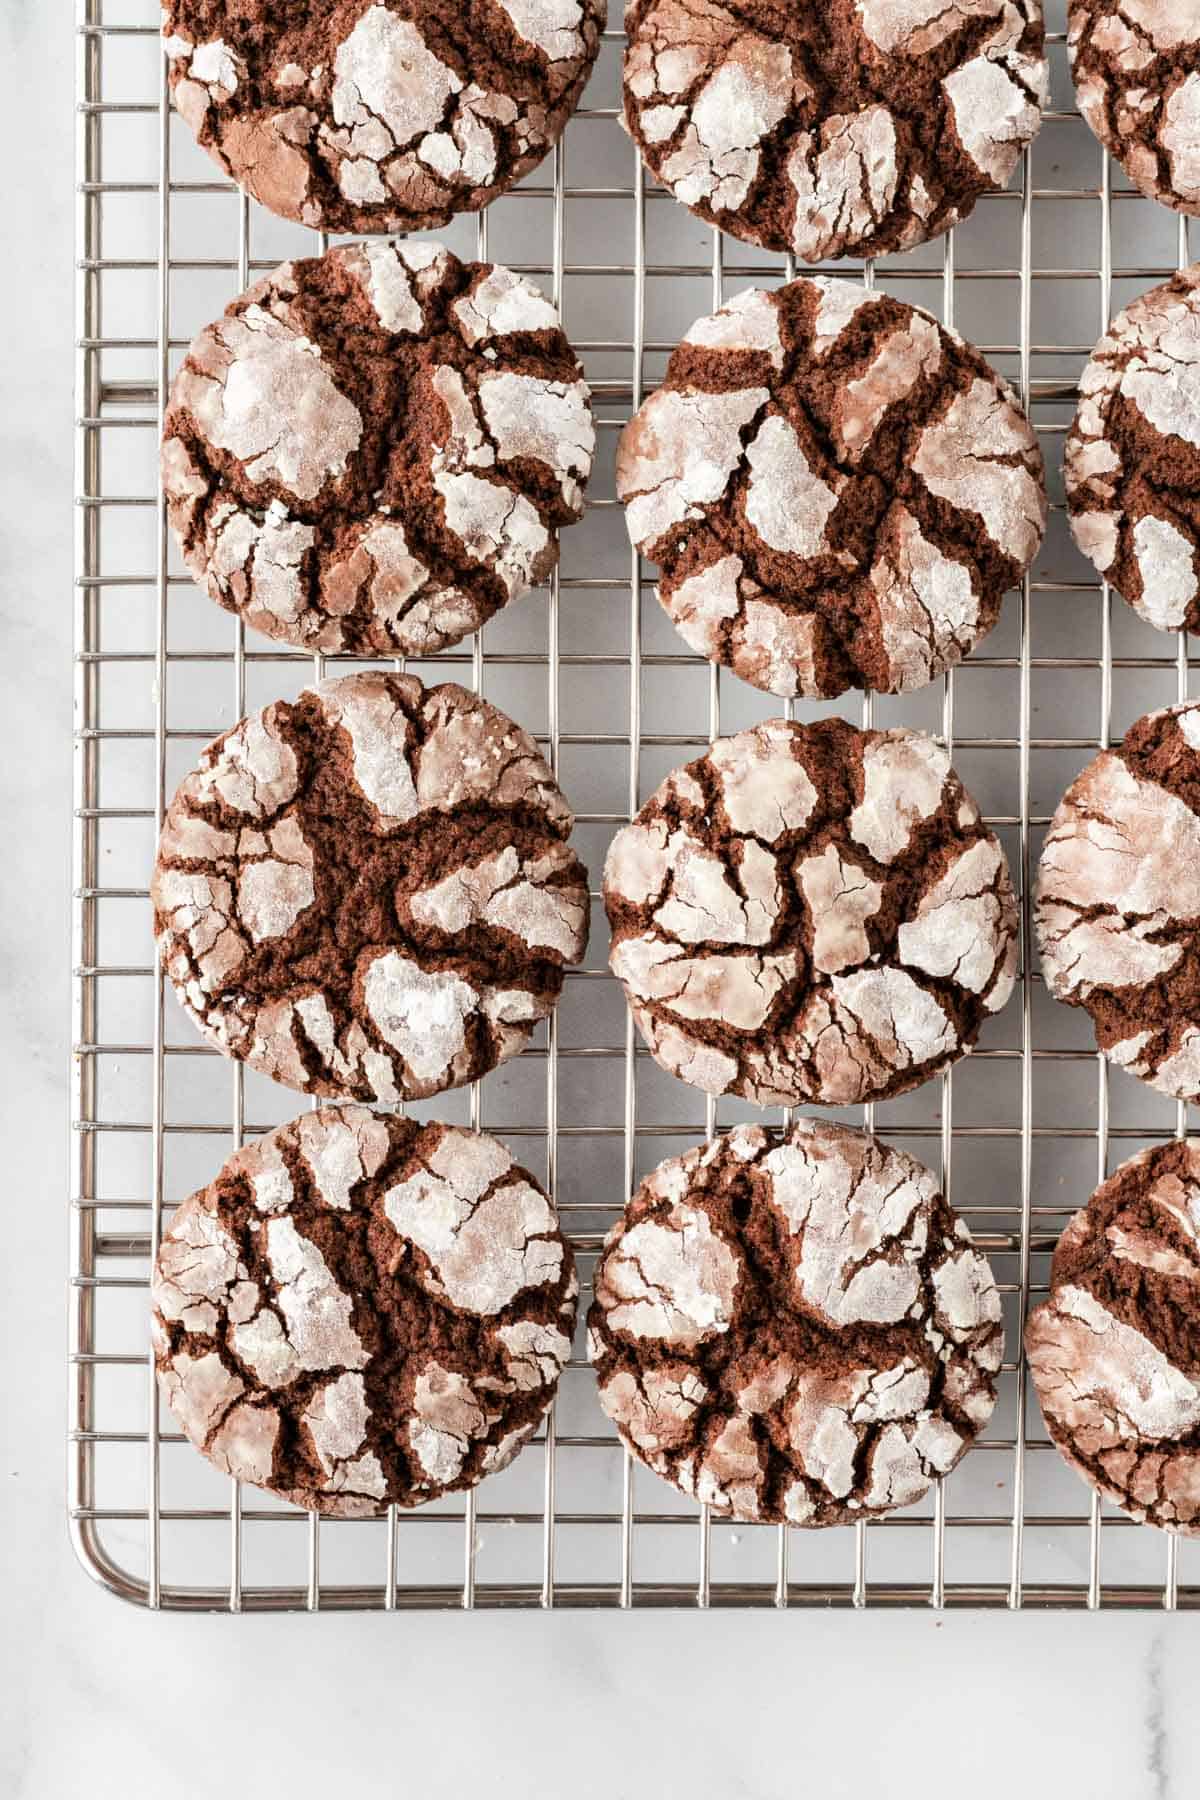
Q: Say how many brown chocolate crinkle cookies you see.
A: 12